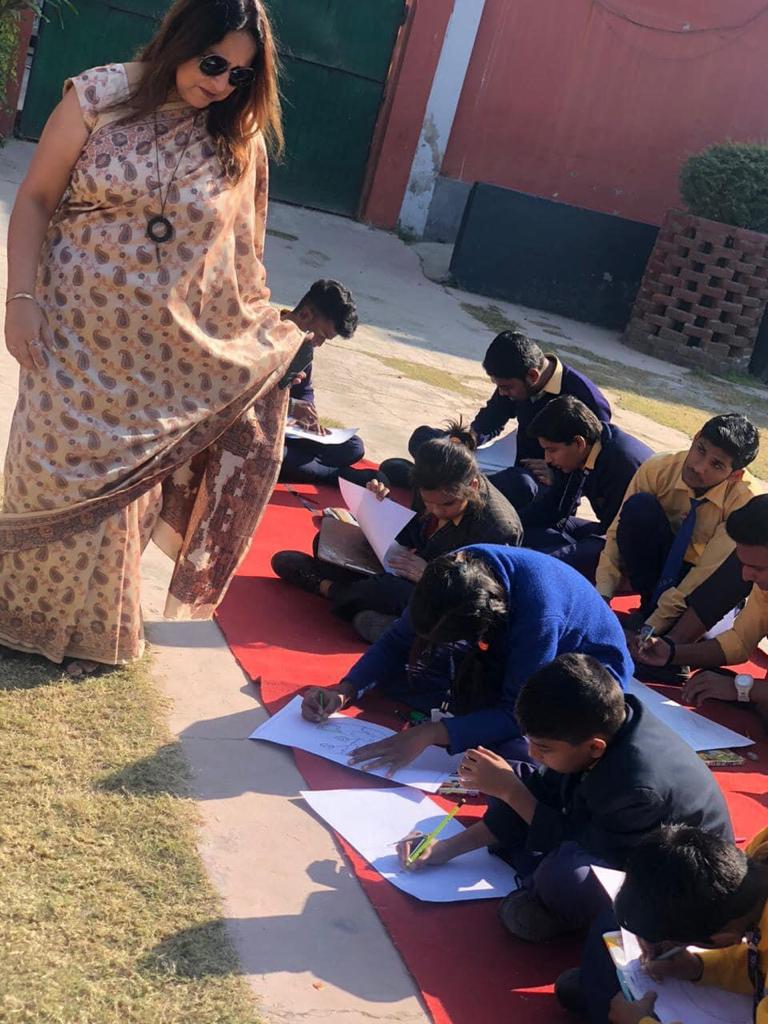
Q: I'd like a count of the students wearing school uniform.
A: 9